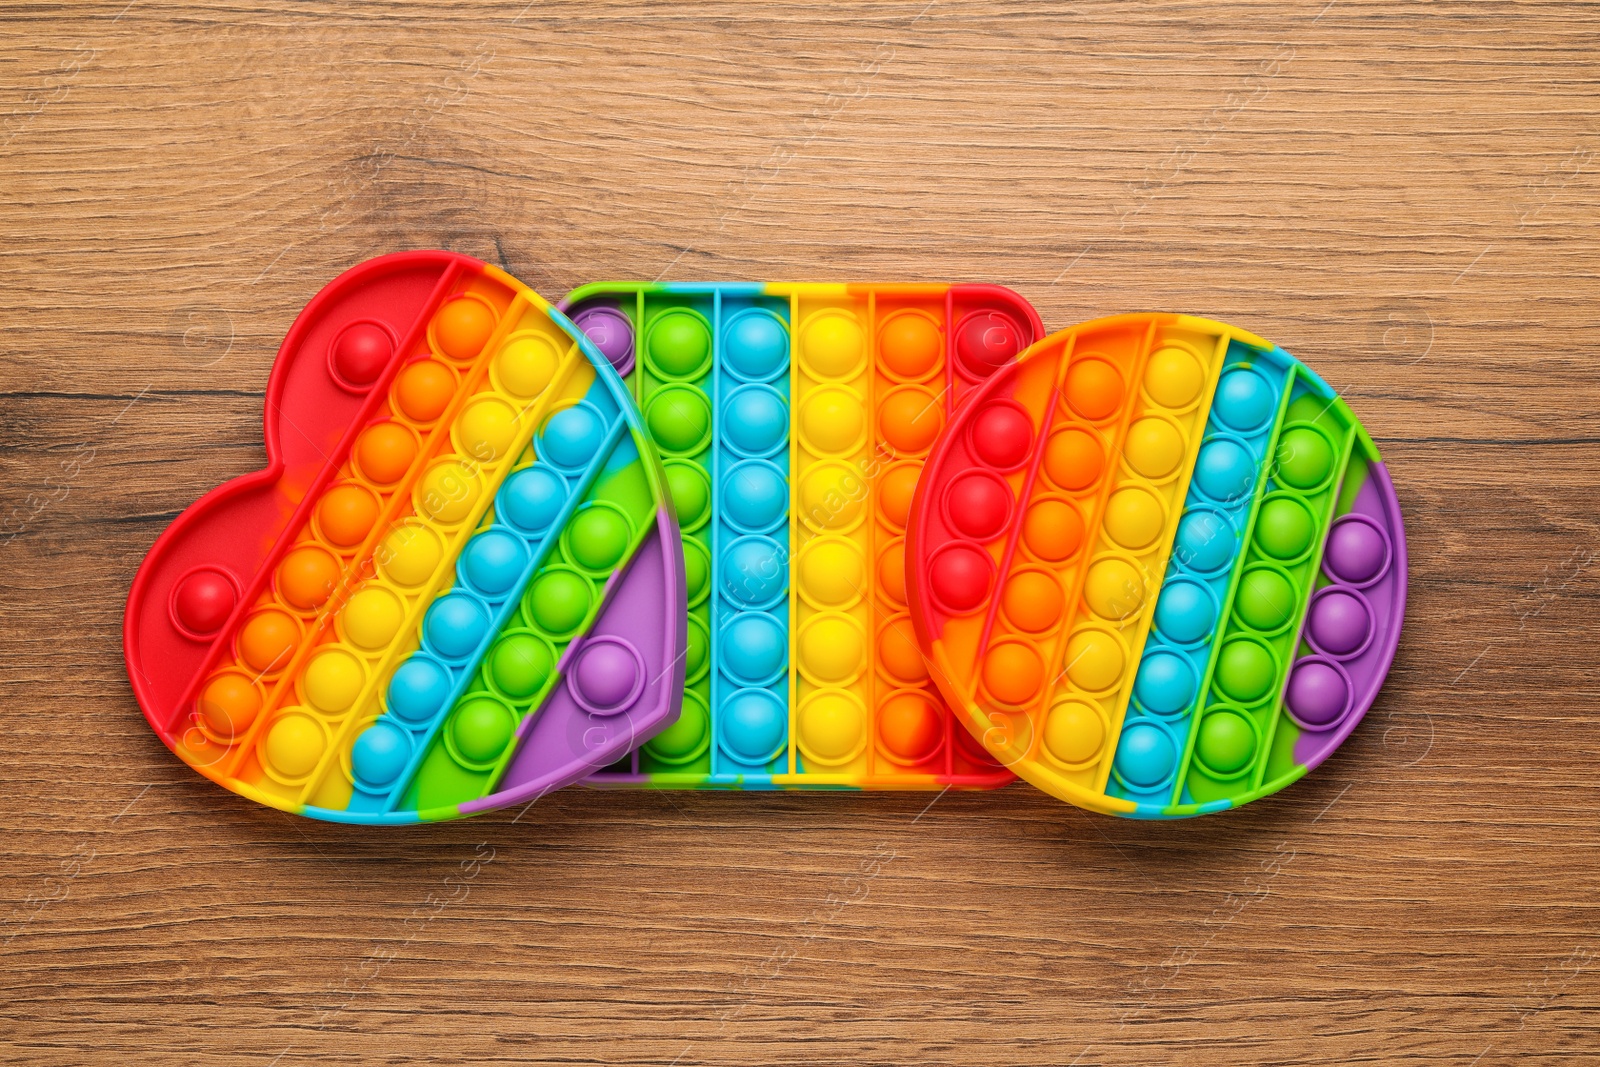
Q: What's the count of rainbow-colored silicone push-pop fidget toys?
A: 3